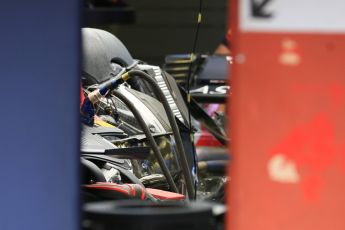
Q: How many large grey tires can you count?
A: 1